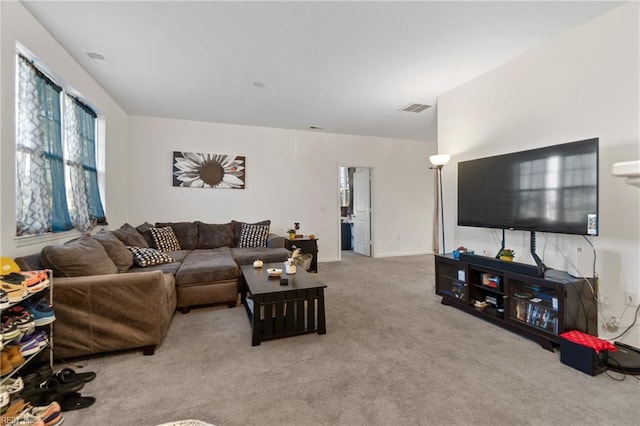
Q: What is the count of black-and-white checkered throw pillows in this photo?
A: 3